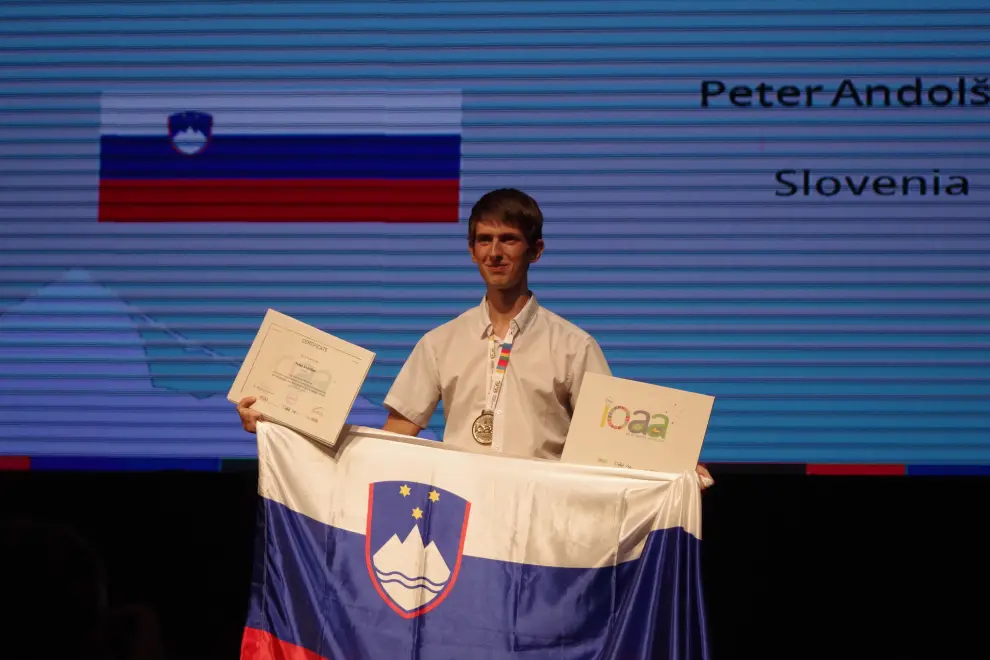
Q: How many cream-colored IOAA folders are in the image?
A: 1